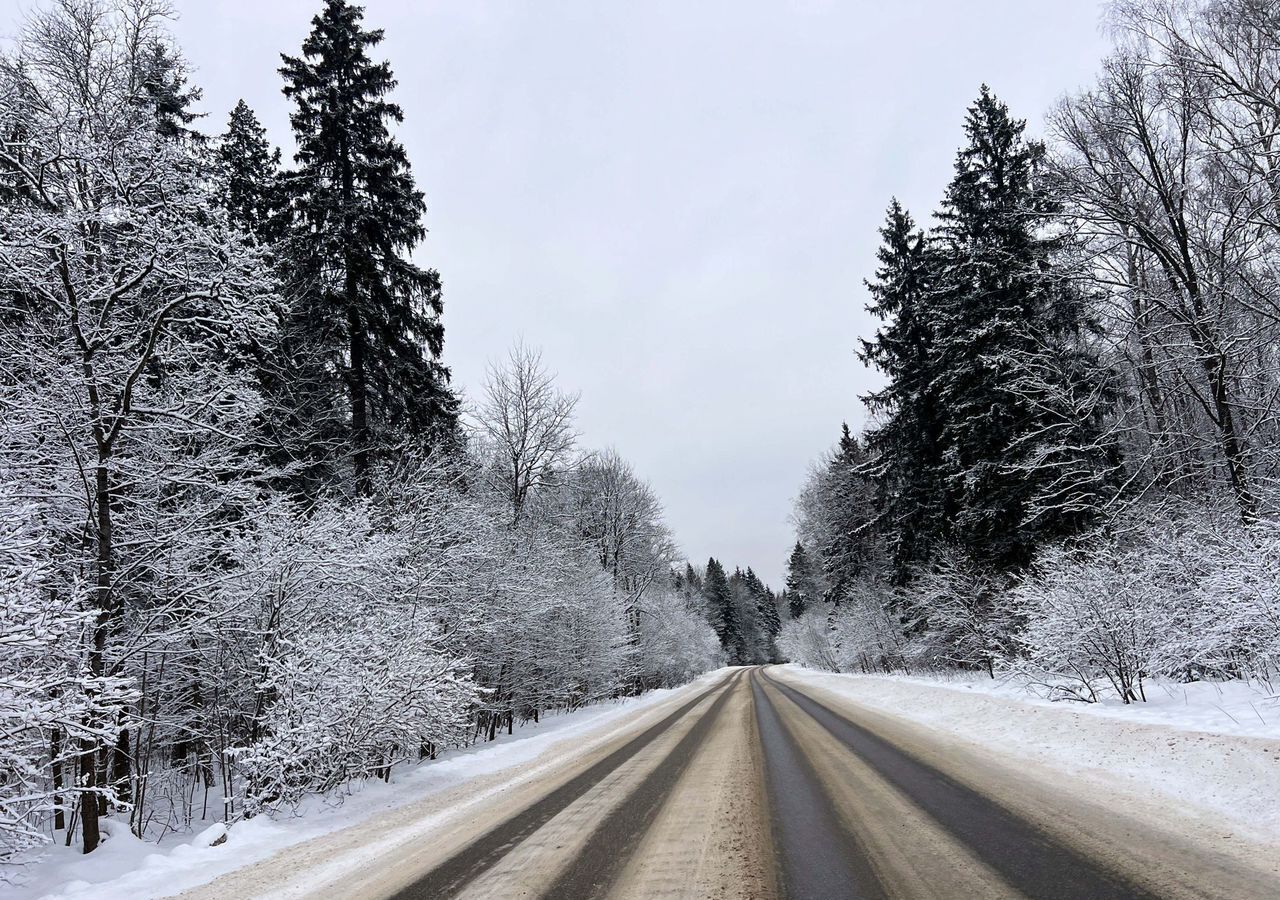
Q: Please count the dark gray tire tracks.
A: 4